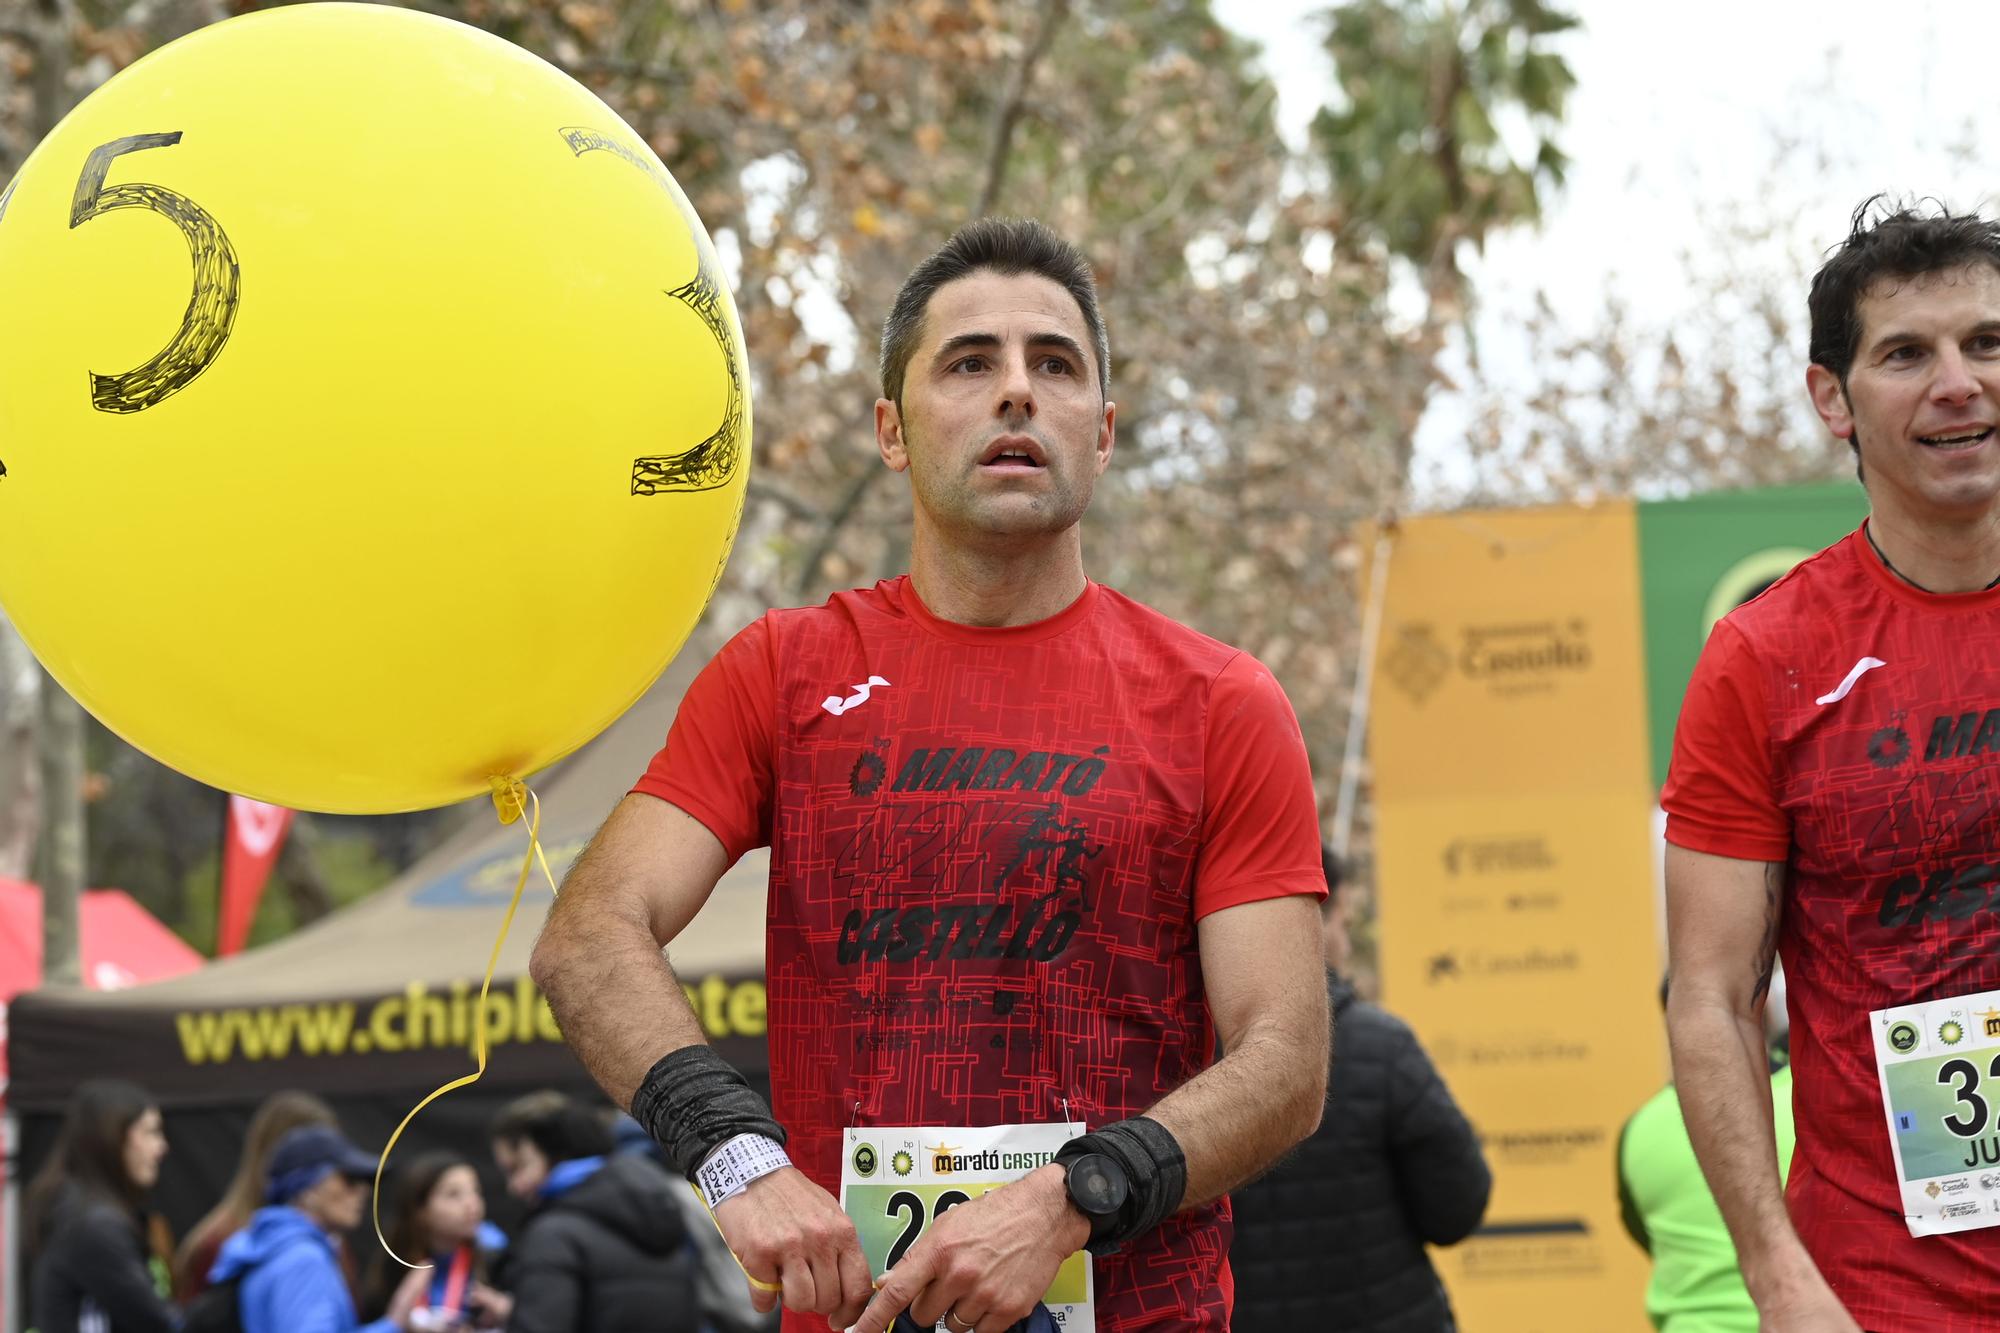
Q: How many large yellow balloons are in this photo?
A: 1